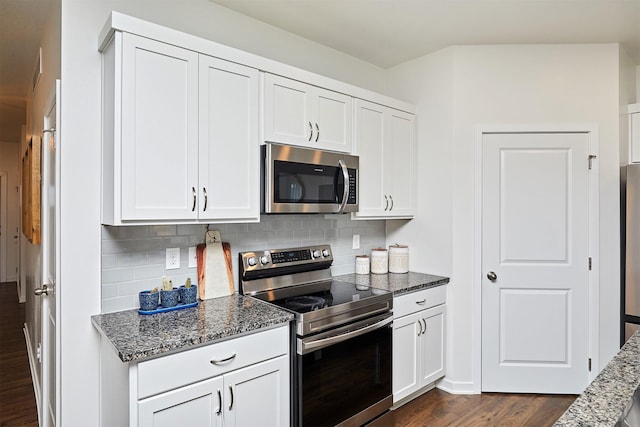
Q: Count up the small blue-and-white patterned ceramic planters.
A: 3